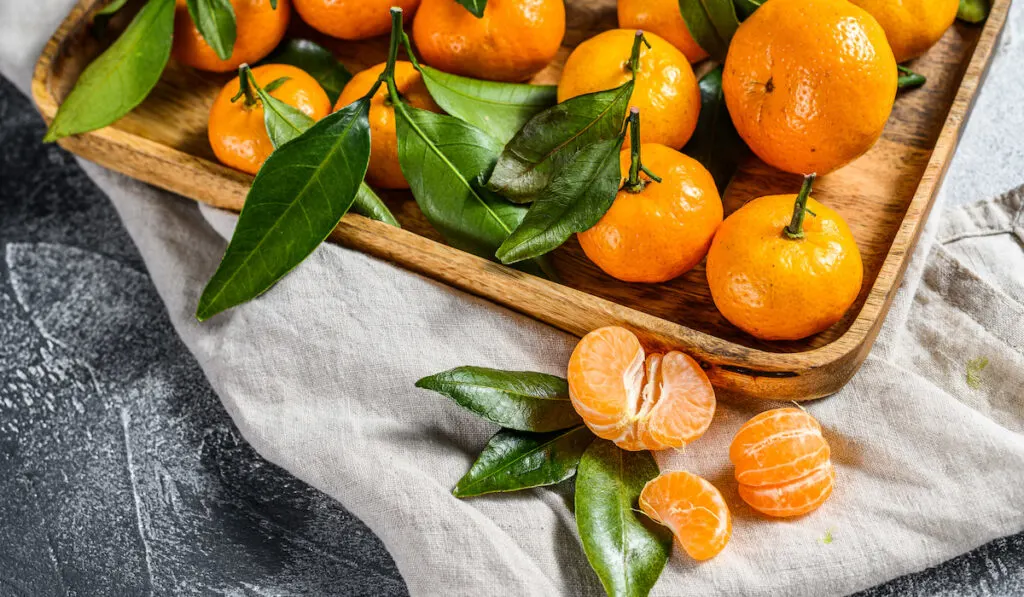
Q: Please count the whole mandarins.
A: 11